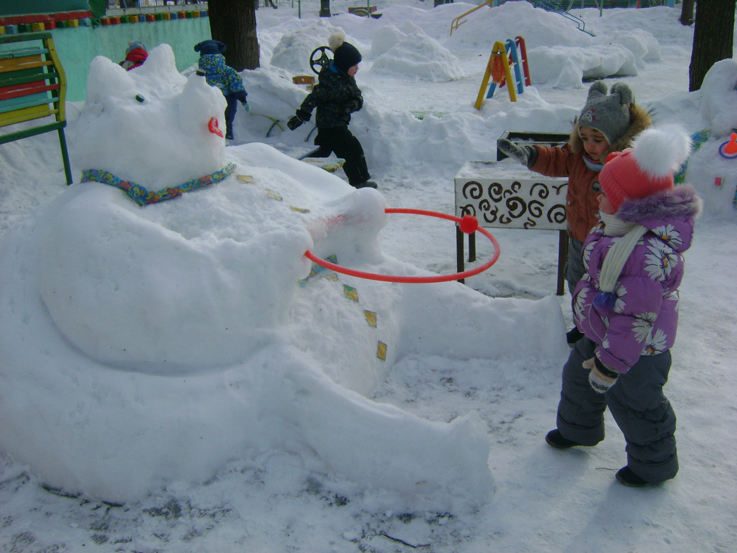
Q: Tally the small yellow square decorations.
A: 7